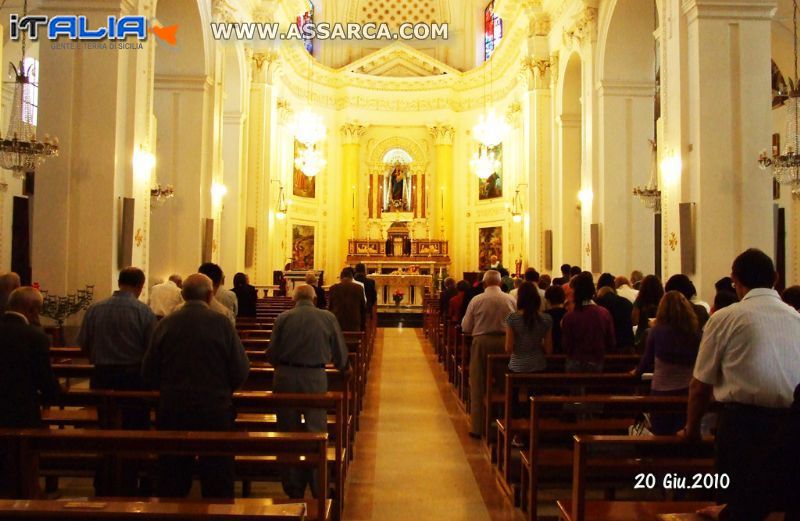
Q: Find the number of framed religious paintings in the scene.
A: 4